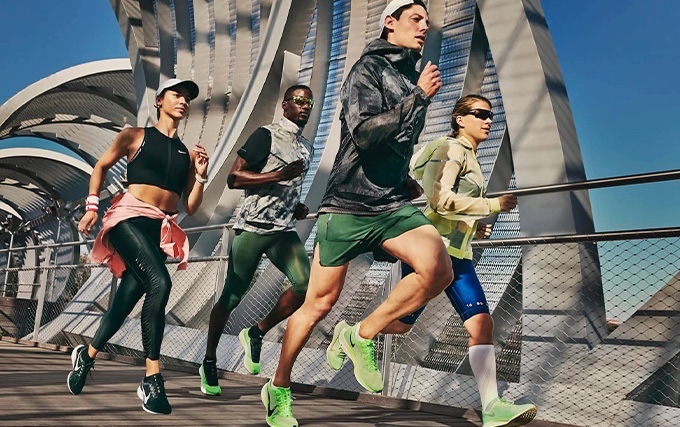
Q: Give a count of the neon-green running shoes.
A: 6